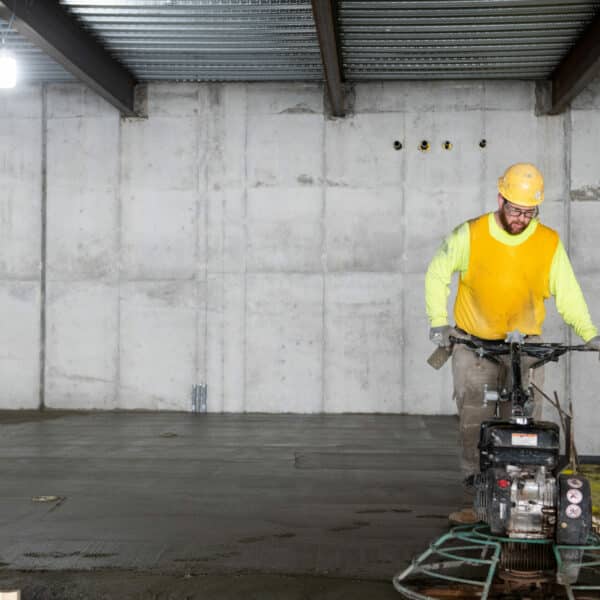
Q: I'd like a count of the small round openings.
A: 4